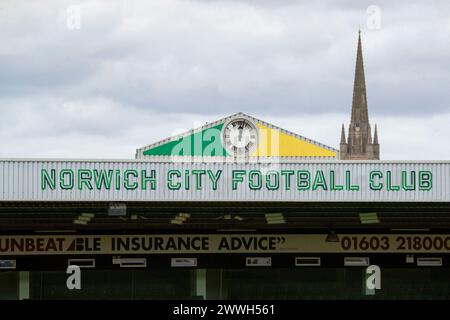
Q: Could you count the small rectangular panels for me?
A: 8